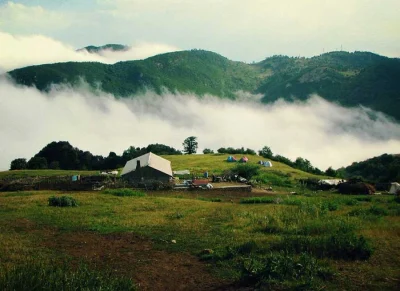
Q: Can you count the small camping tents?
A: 4